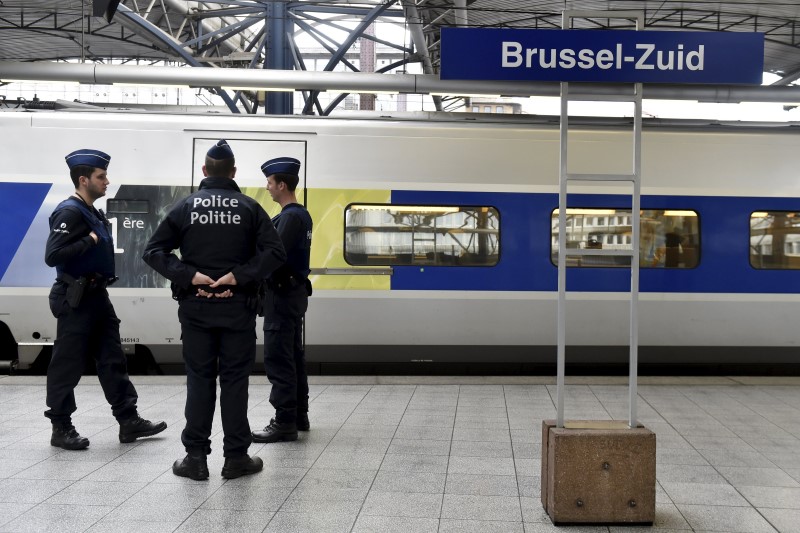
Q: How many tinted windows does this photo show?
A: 3